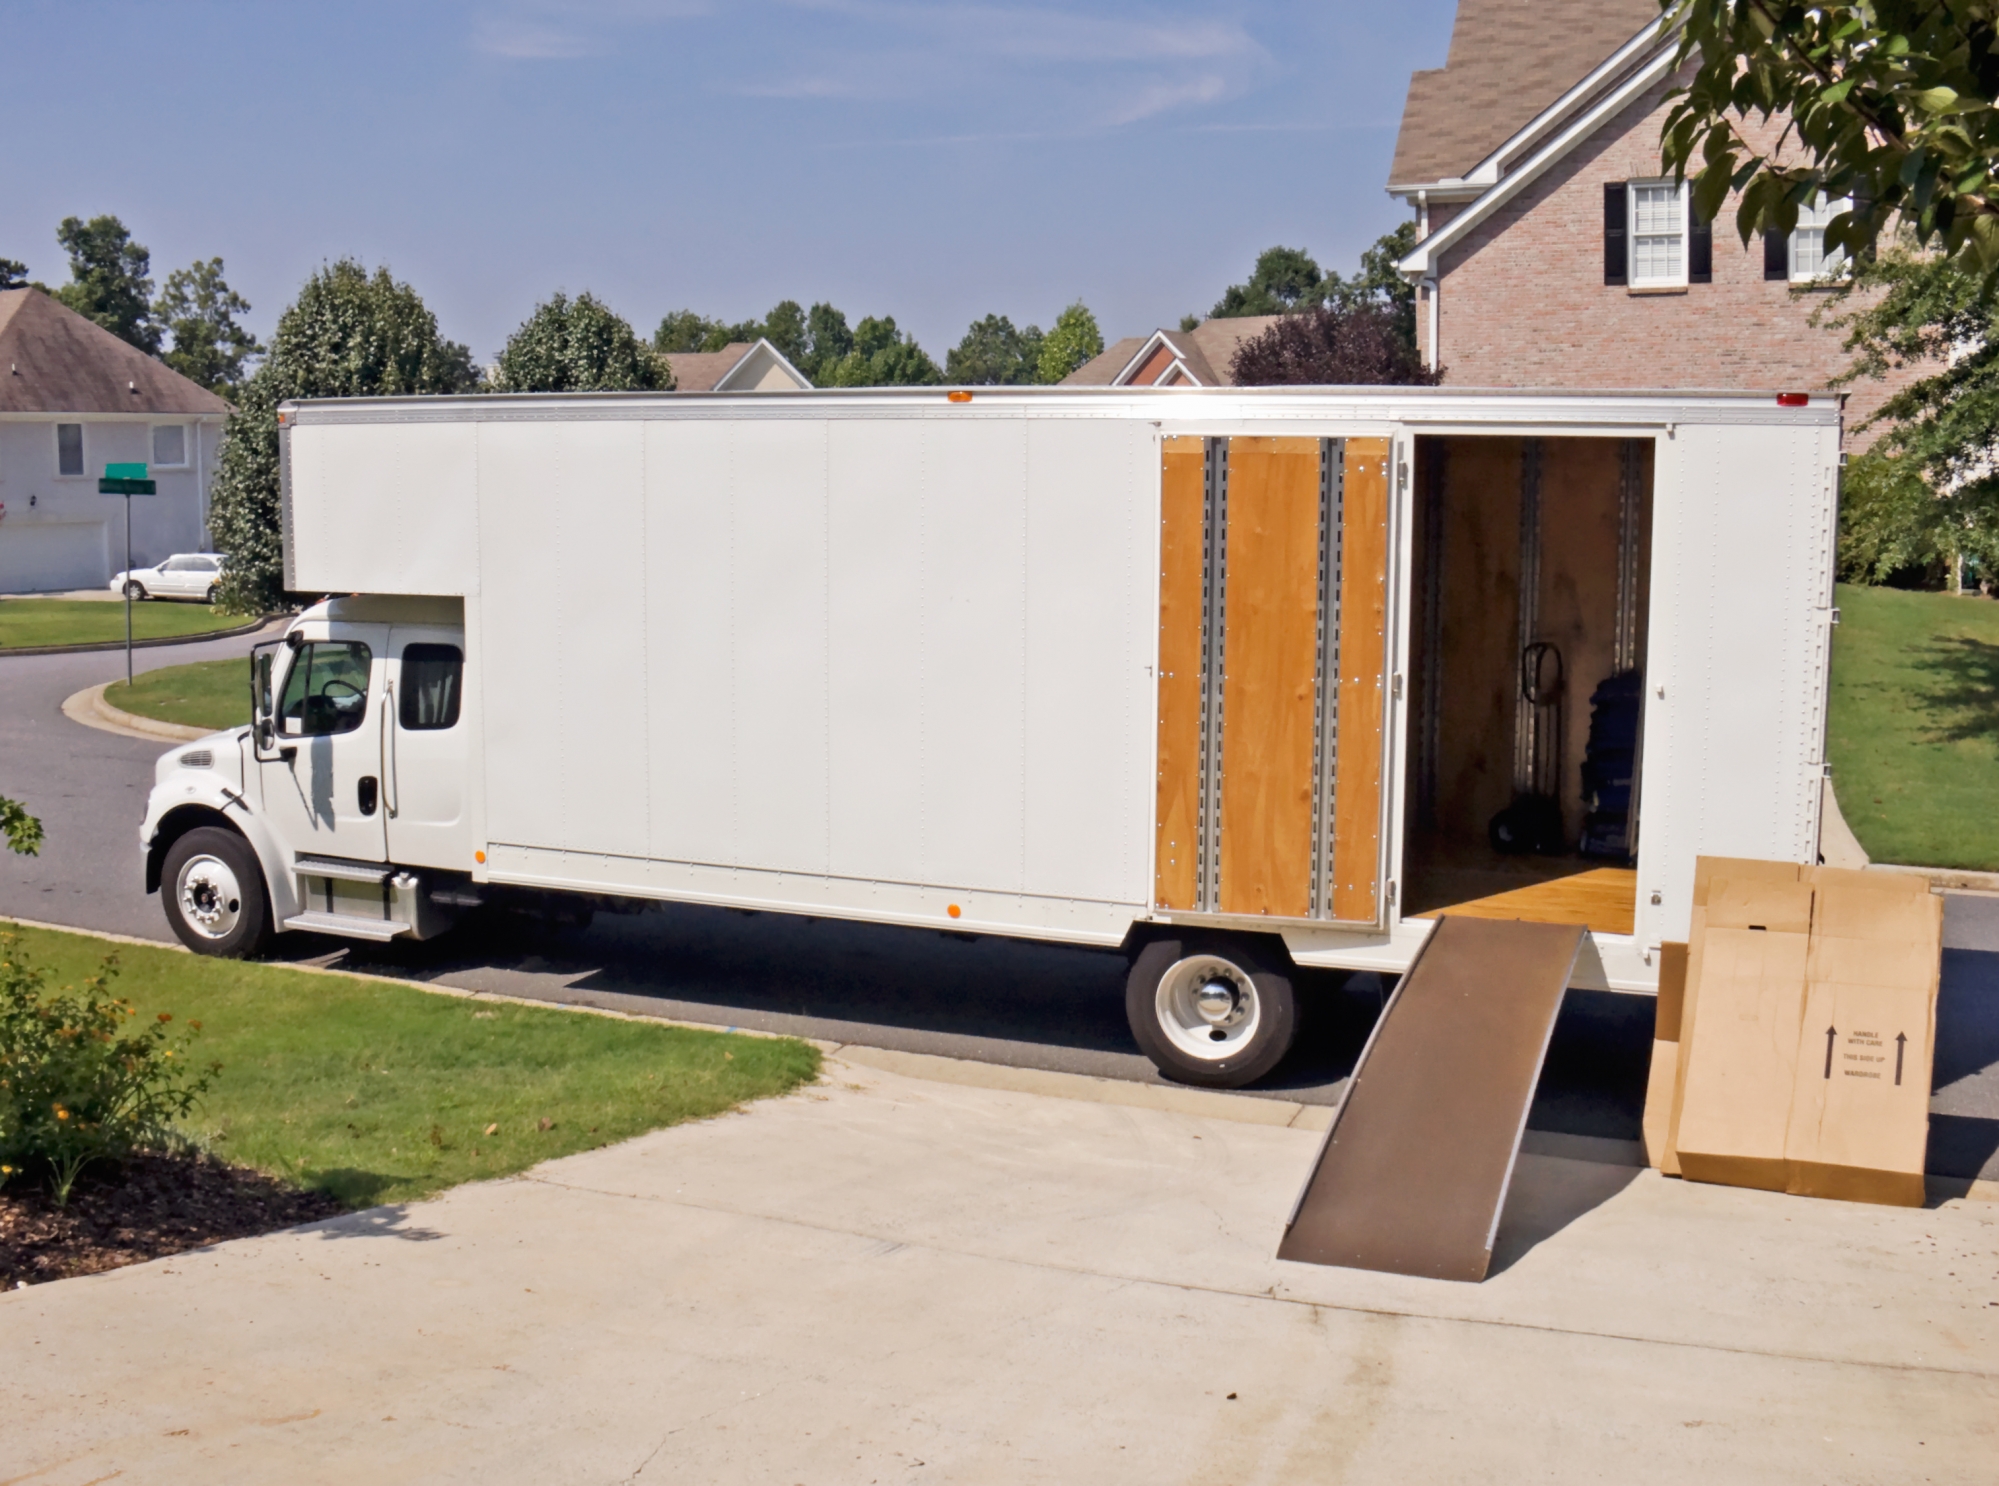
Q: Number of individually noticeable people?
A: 0